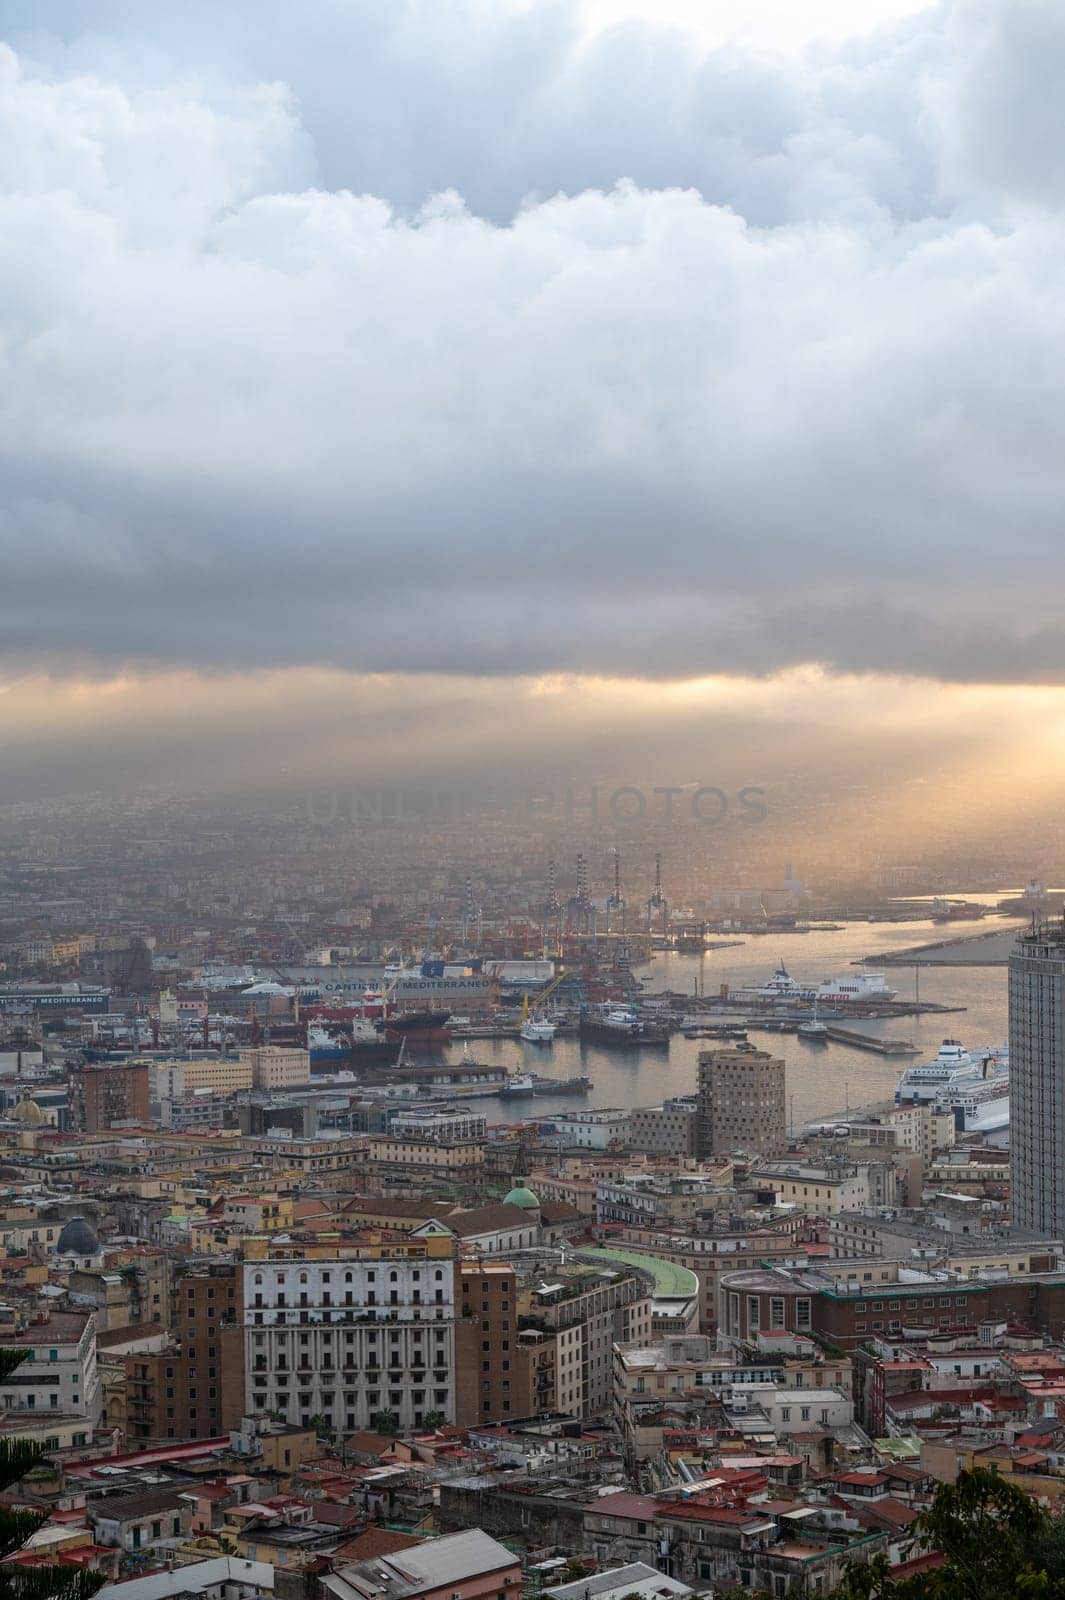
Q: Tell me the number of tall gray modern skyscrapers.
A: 1